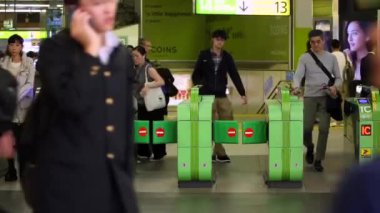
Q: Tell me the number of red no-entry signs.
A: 4